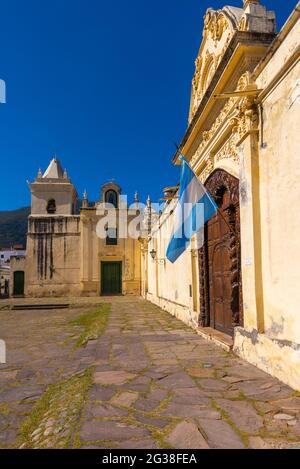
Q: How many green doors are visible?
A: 2